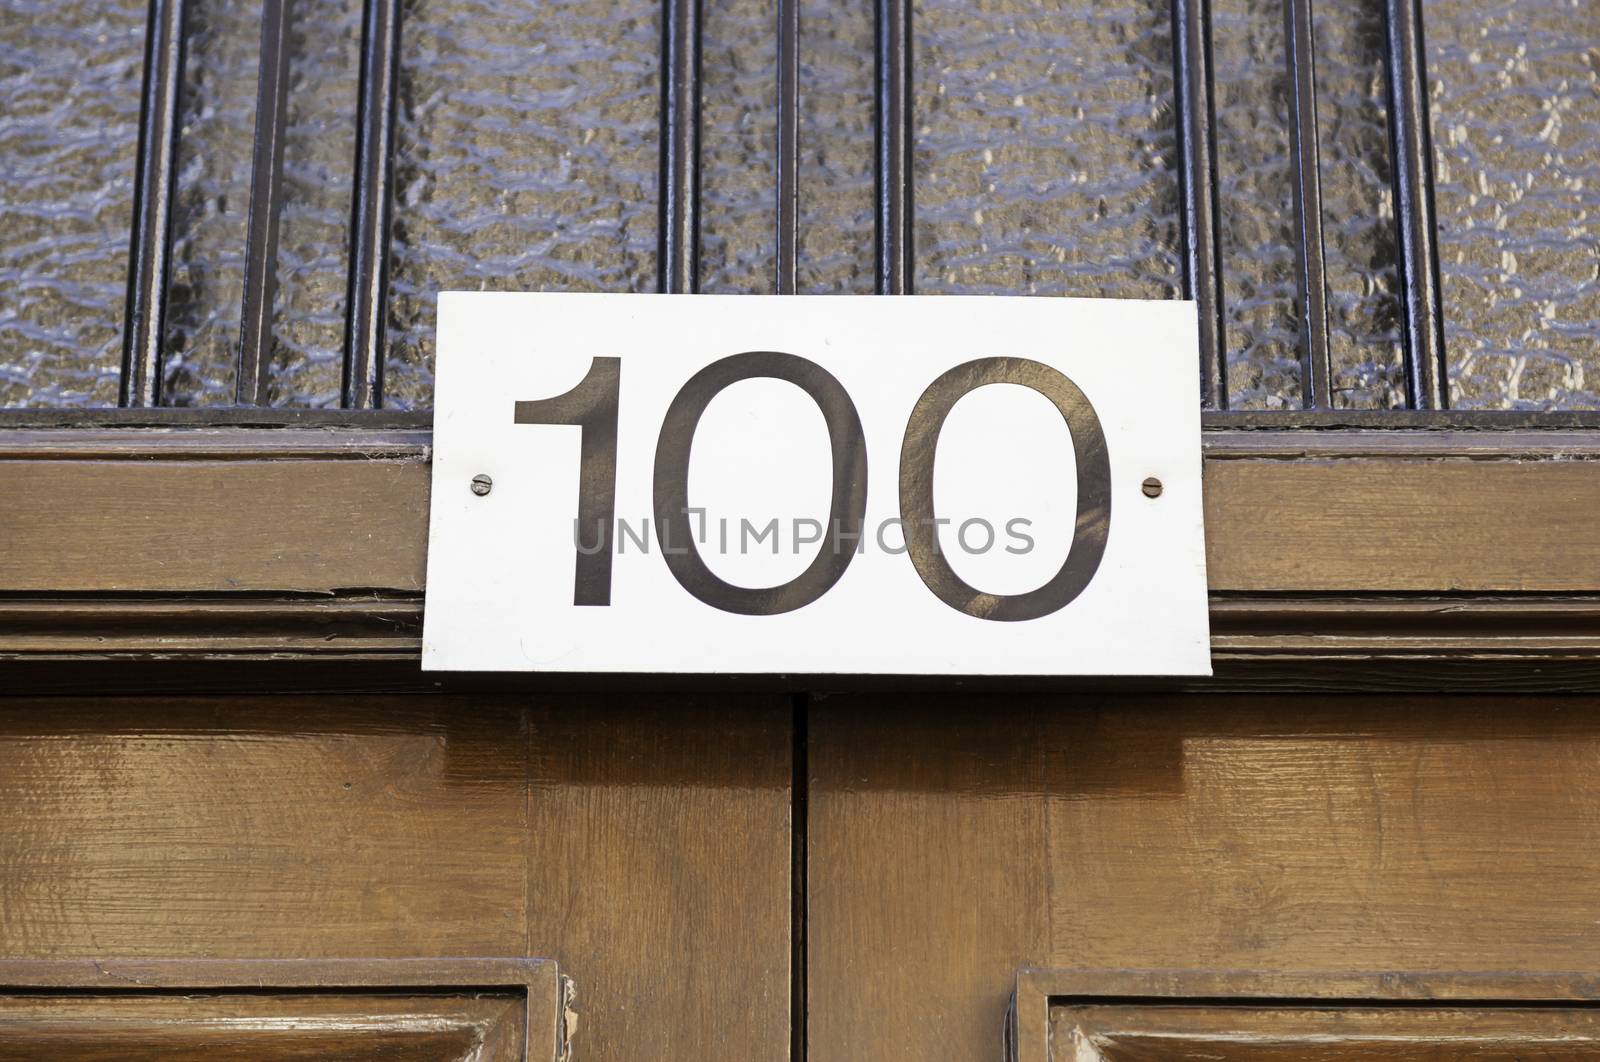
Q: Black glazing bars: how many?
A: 9